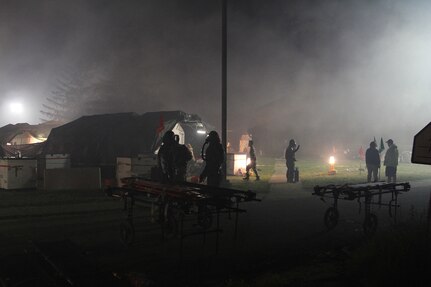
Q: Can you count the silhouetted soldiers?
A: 7